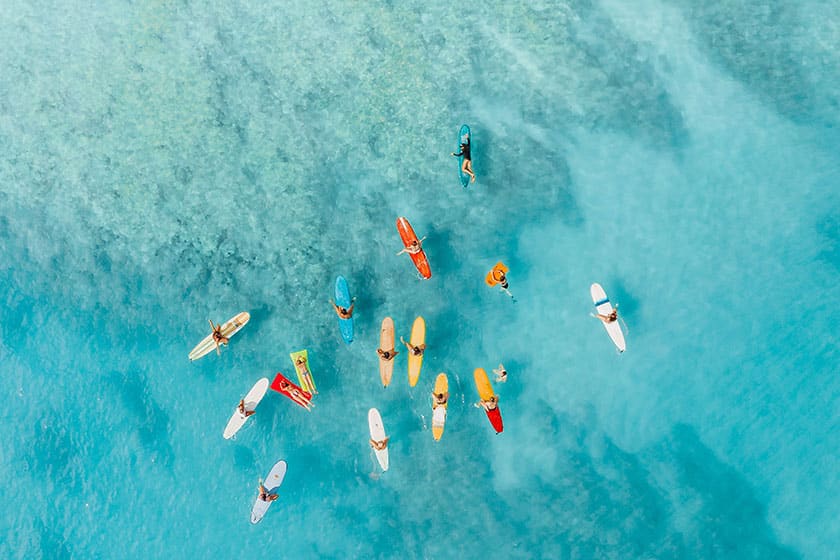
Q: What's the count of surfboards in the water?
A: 12